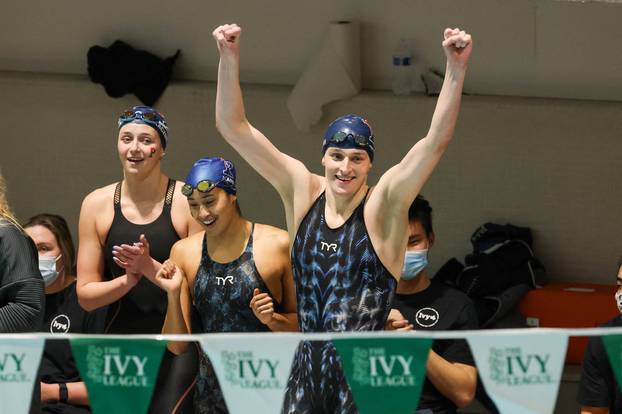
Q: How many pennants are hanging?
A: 6